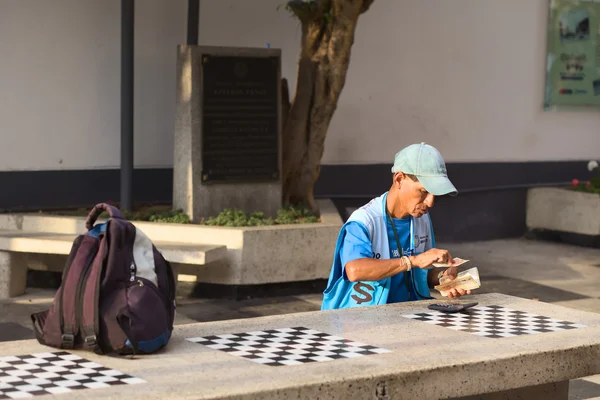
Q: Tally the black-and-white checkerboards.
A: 3